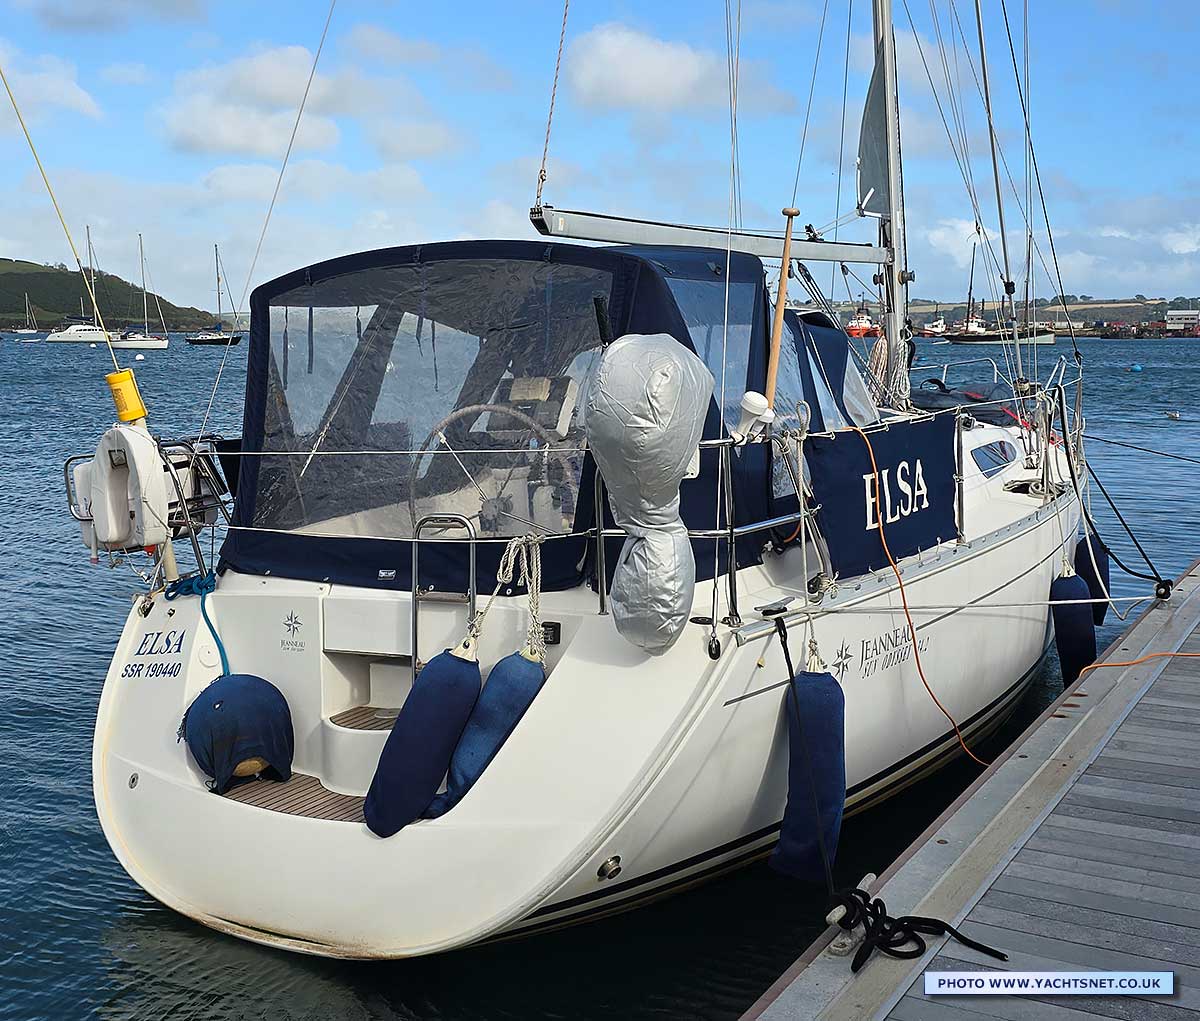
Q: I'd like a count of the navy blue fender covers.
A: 6